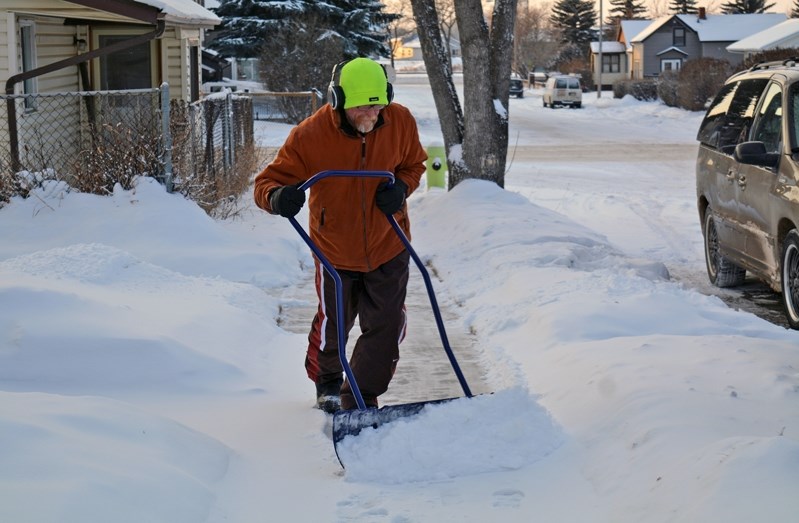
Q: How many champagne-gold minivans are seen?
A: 1